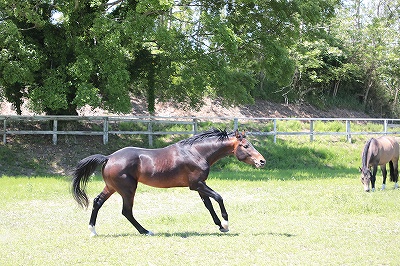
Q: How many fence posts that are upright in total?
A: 10